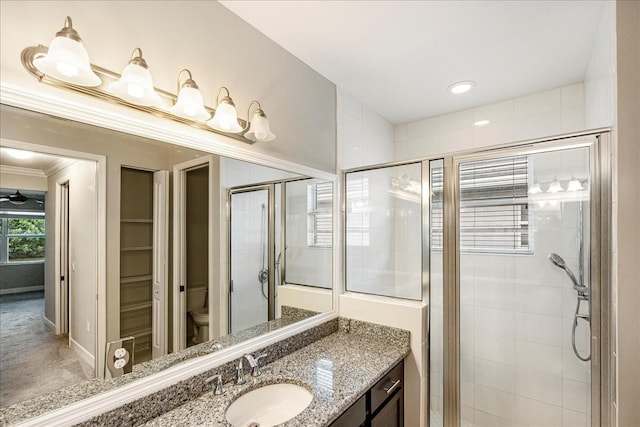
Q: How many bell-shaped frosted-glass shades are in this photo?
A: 5